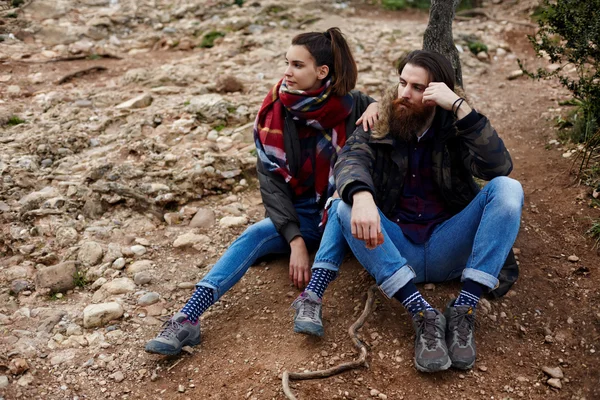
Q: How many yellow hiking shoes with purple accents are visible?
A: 0